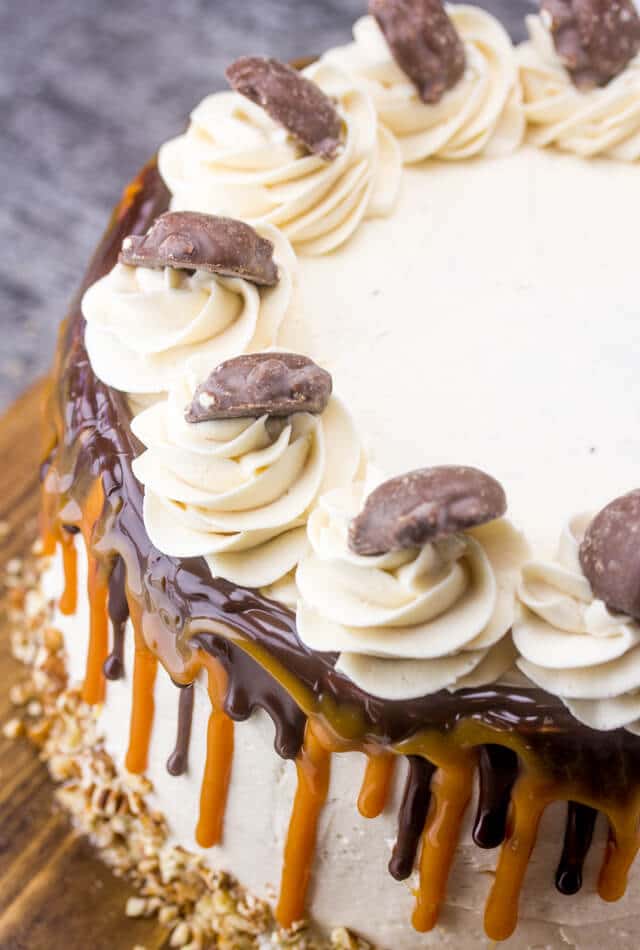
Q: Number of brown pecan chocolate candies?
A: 7